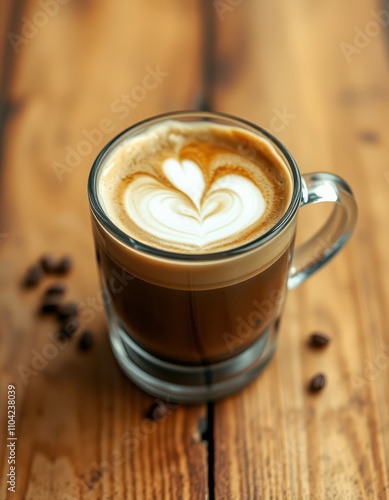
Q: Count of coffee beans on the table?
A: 11